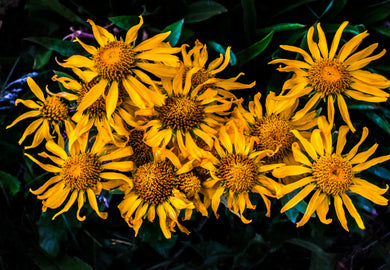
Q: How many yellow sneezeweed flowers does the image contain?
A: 13